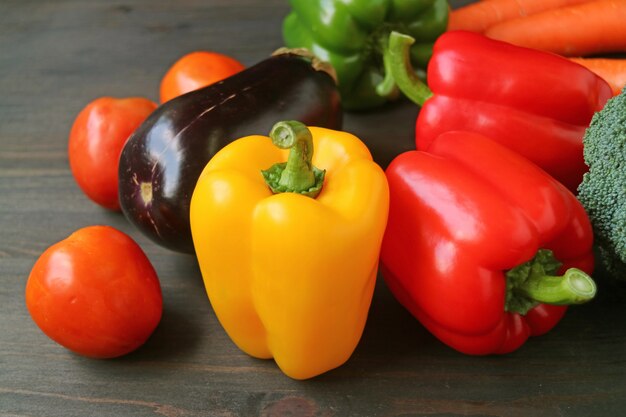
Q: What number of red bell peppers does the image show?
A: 2